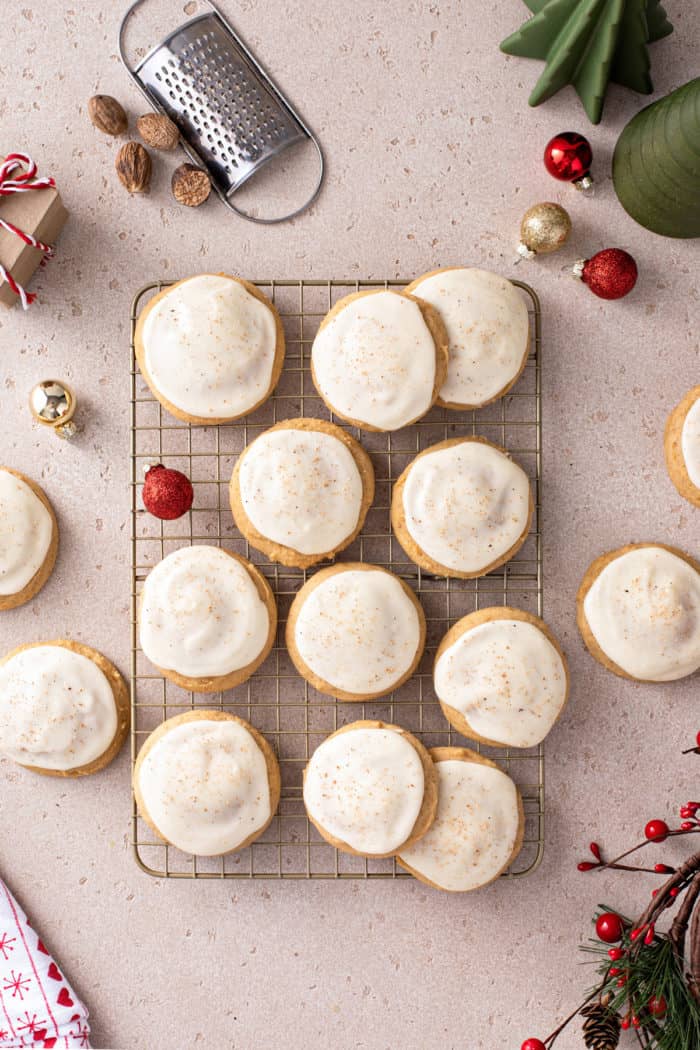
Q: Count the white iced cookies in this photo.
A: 15